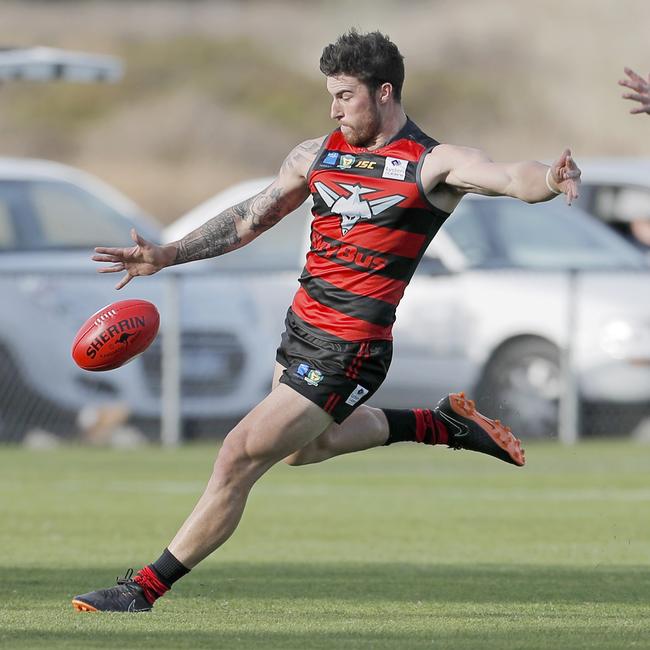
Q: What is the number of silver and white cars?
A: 3